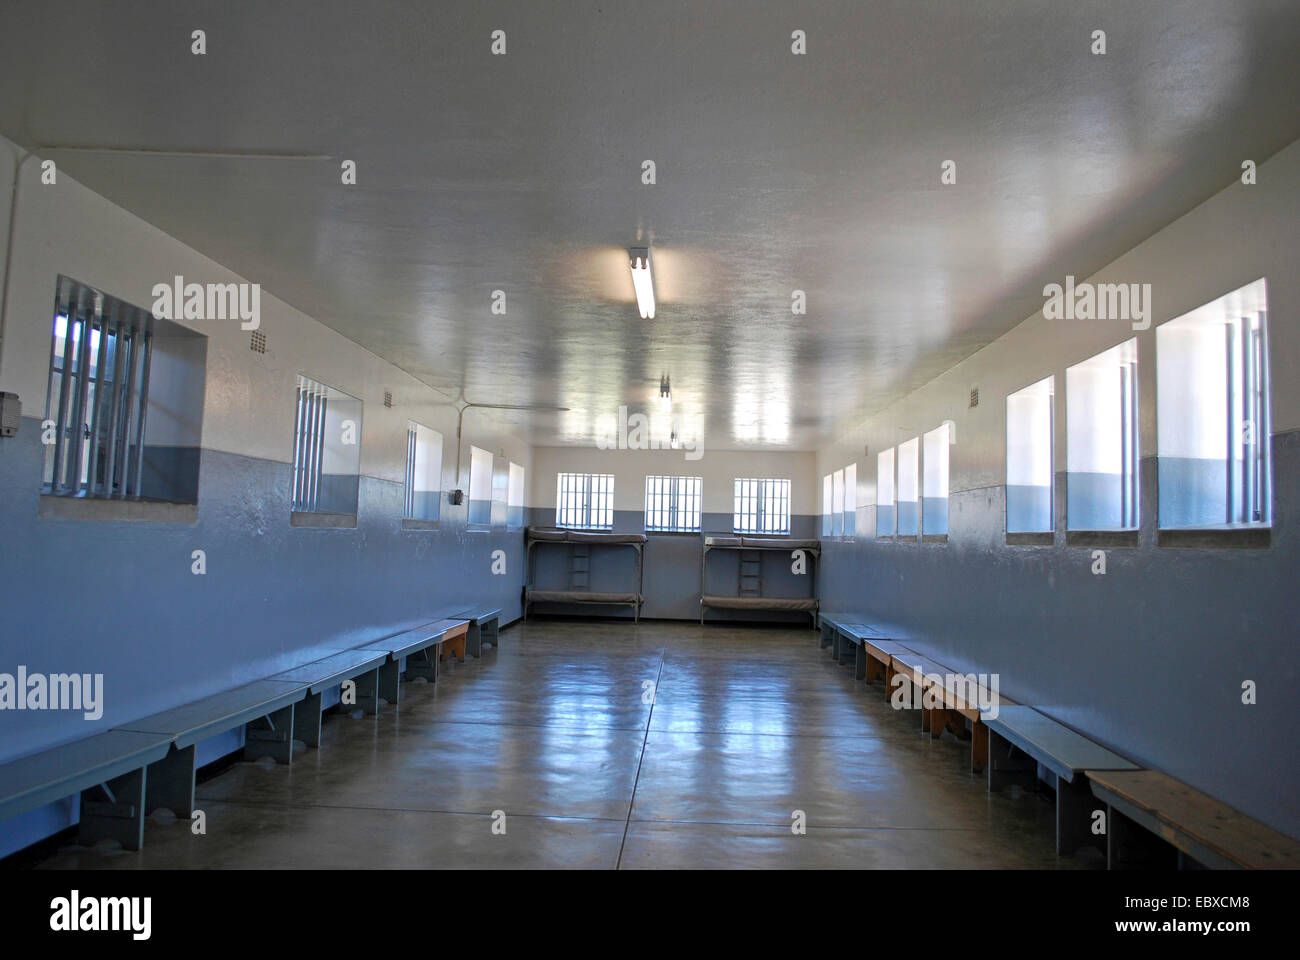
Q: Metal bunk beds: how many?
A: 2